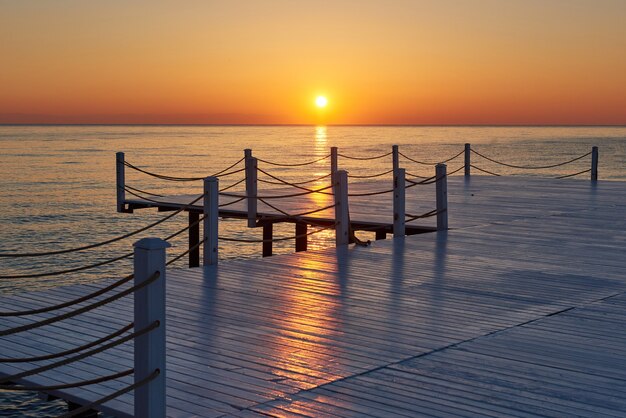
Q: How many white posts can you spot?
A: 12